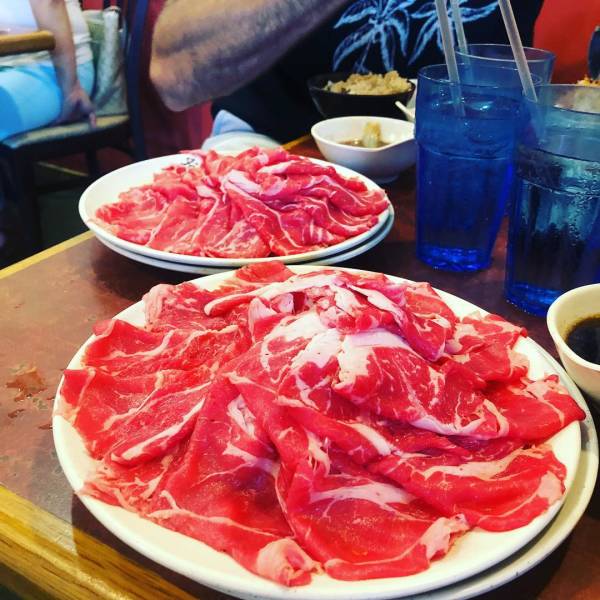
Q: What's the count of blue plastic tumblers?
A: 3